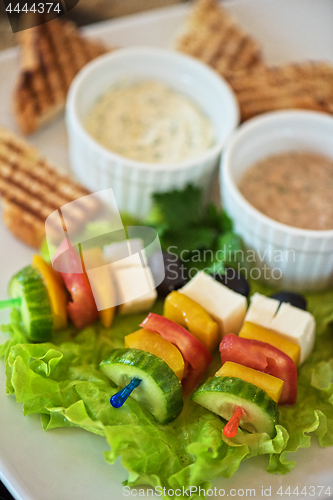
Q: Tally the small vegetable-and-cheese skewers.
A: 3